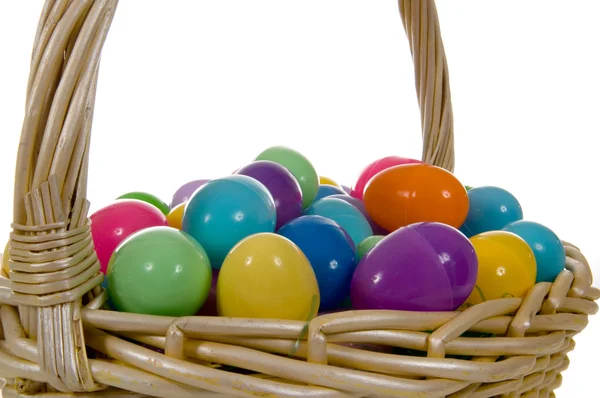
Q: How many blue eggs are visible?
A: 6